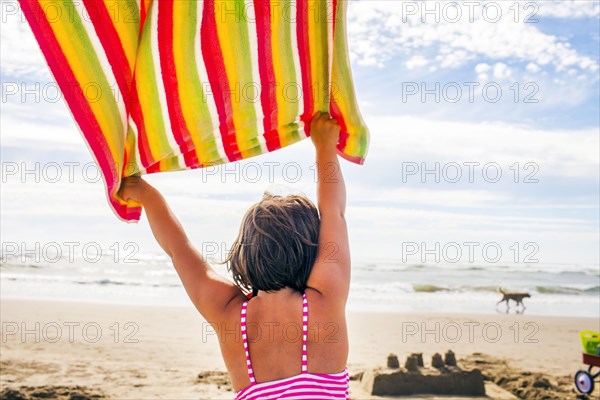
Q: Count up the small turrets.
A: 5